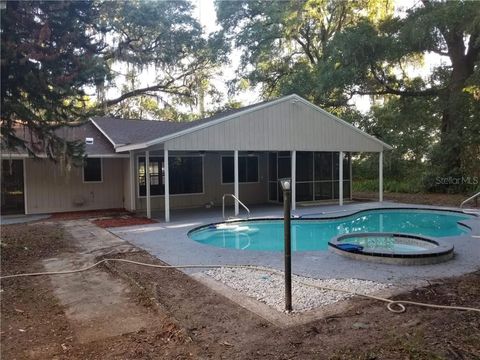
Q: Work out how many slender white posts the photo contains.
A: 6